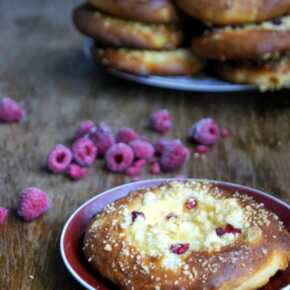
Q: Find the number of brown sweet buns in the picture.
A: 7